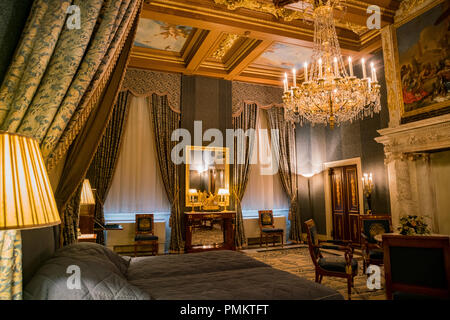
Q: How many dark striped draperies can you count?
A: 4